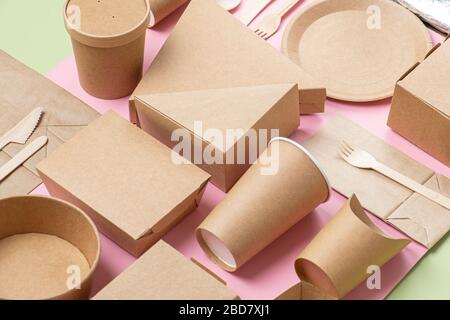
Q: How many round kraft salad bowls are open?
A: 1